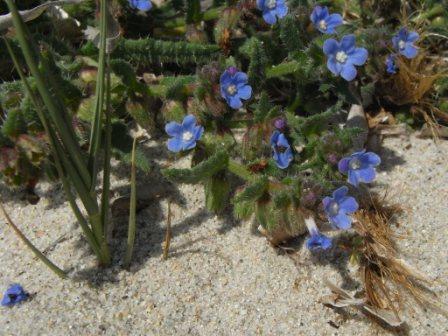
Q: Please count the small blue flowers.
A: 13